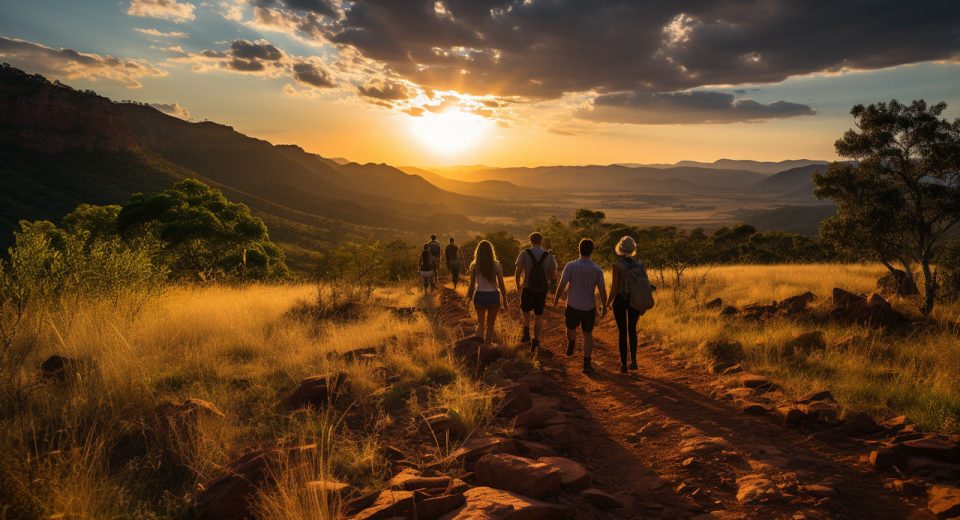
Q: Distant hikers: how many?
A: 3